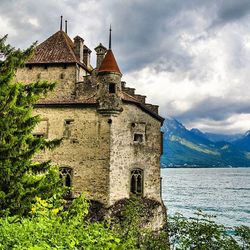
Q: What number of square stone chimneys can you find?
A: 3